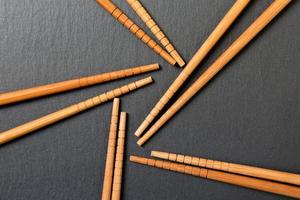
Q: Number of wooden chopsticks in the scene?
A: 10